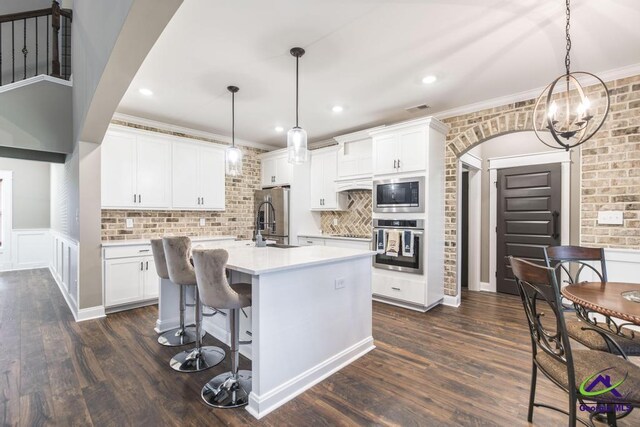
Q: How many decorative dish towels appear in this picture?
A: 3